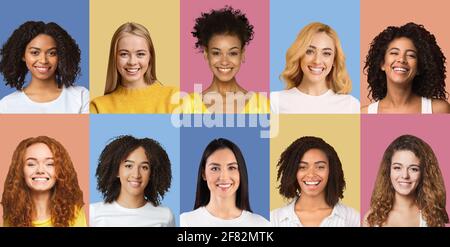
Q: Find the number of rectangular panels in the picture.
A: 10